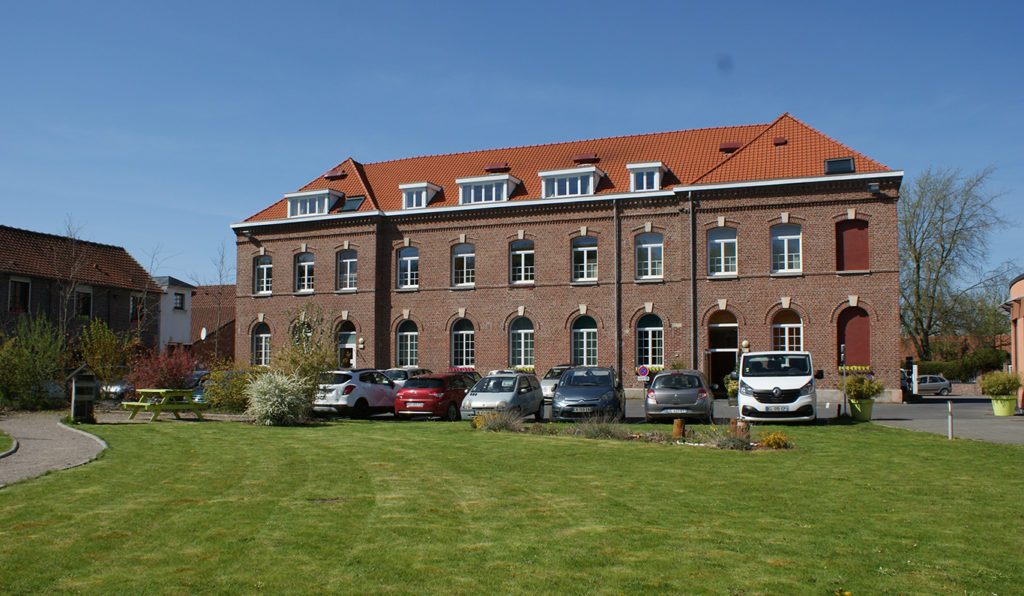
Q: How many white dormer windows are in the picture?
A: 5